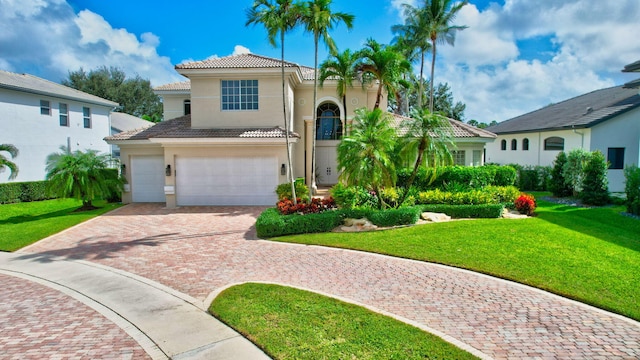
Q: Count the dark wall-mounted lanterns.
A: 3